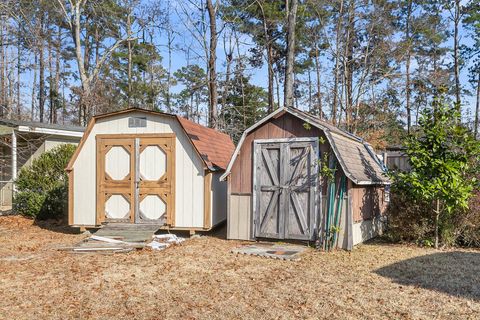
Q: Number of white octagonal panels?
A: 4